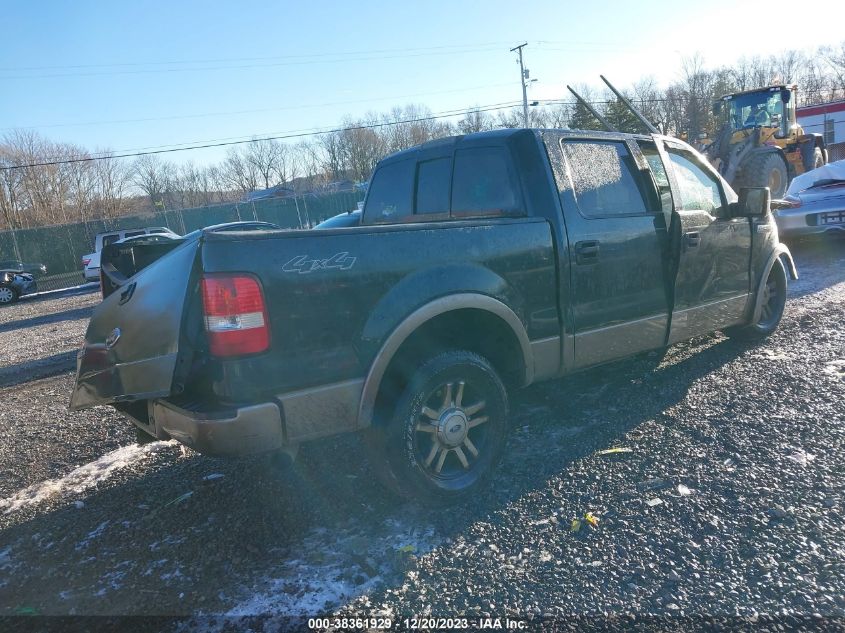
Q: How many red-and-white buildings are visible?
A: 1